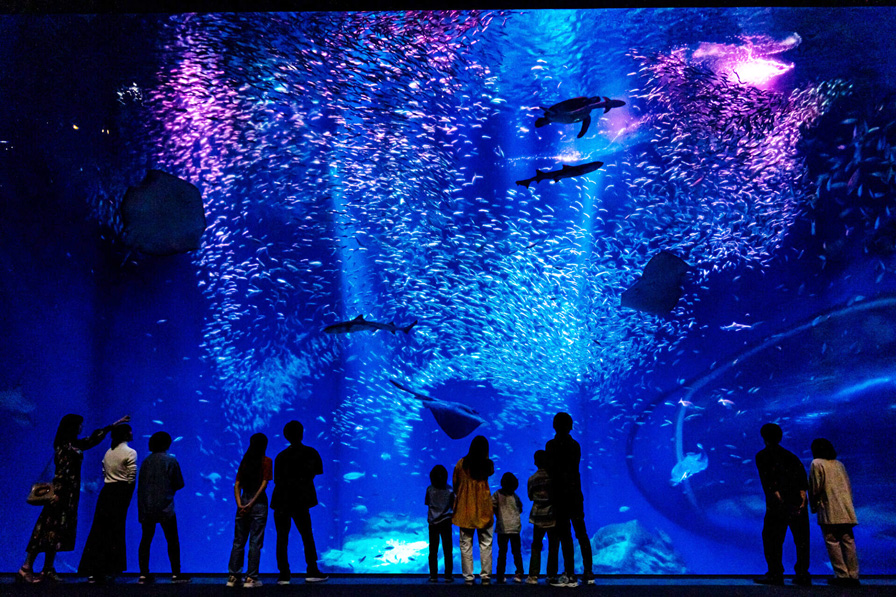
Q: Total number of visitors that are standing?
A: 12